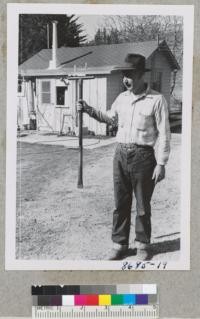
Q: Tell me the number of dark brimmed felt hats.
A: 1